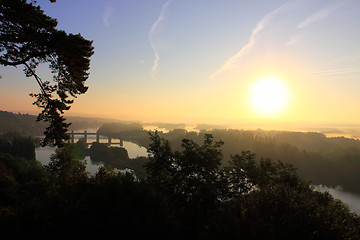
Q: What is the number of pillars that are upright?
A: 5